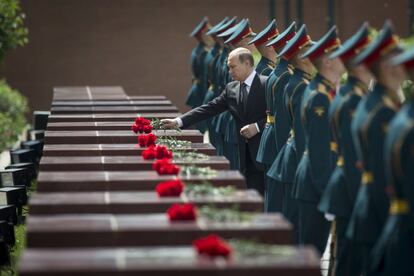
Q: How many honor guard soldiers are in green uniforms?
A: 12